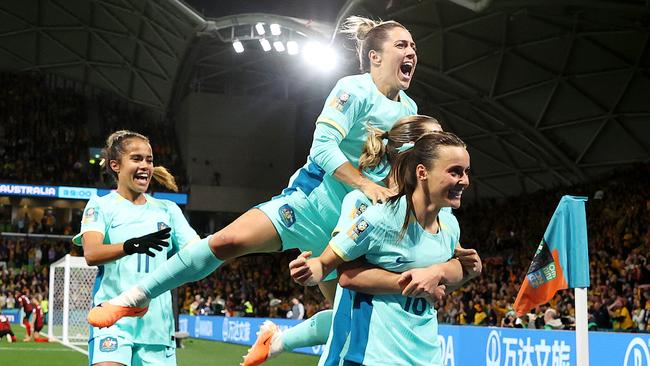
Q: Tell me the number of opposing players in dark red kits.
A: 3